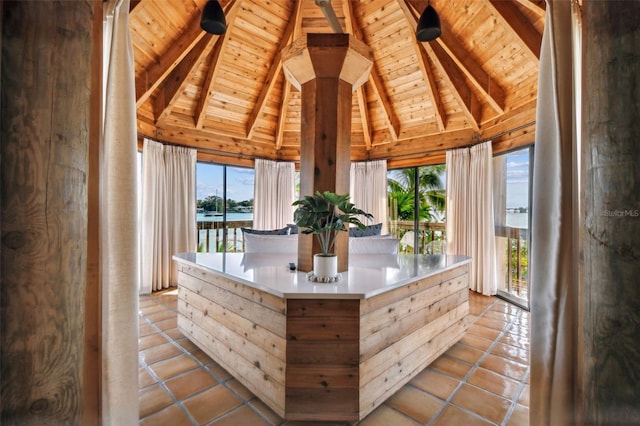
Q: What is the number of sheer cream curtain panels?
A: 6